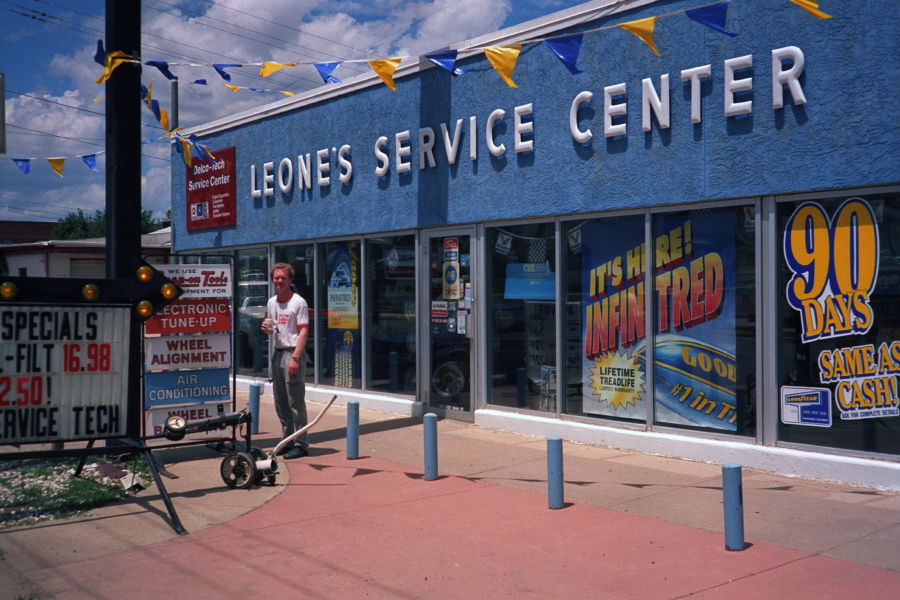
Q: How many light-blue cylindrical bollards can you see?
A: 5